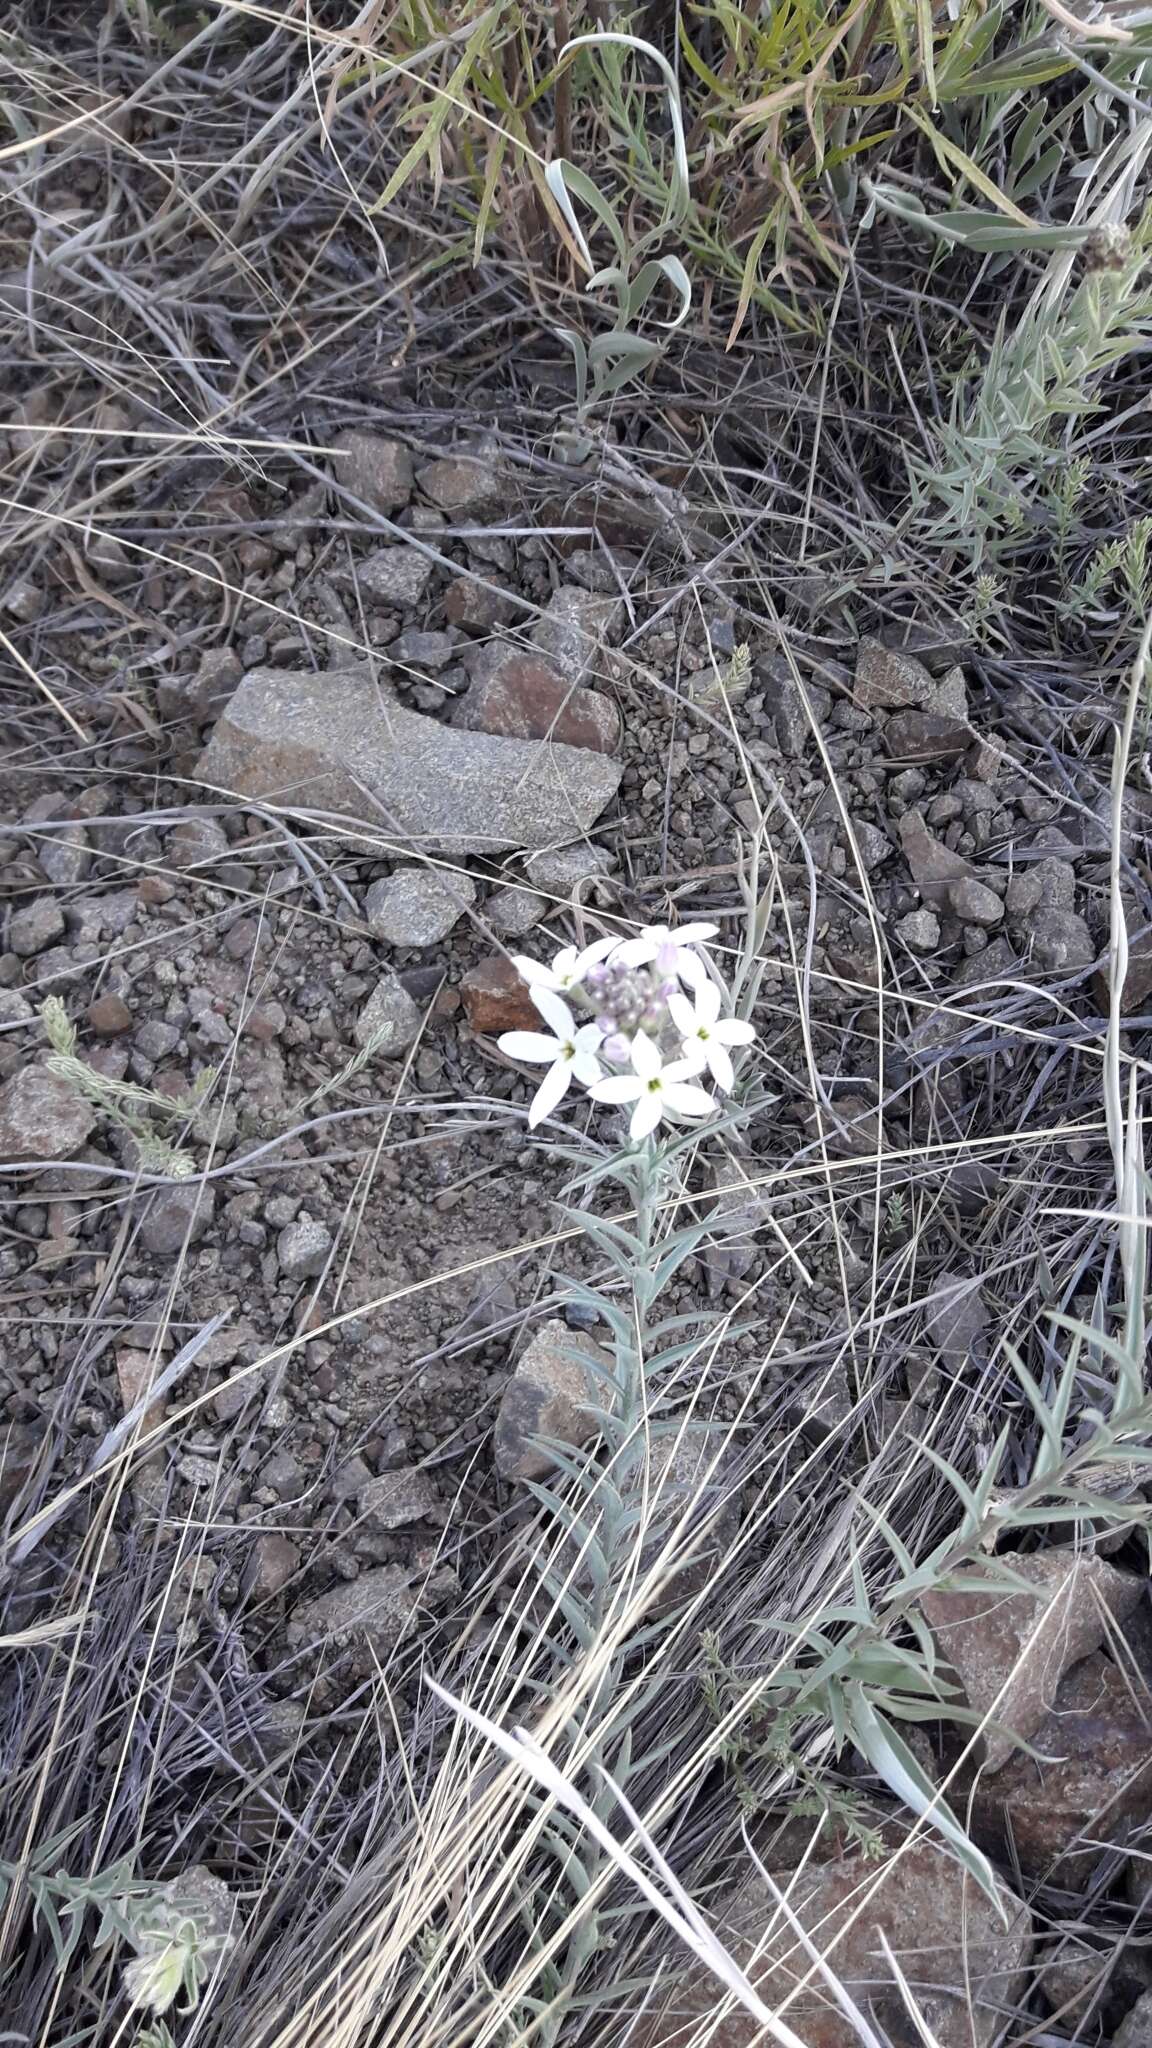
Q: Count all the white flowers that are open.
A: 5